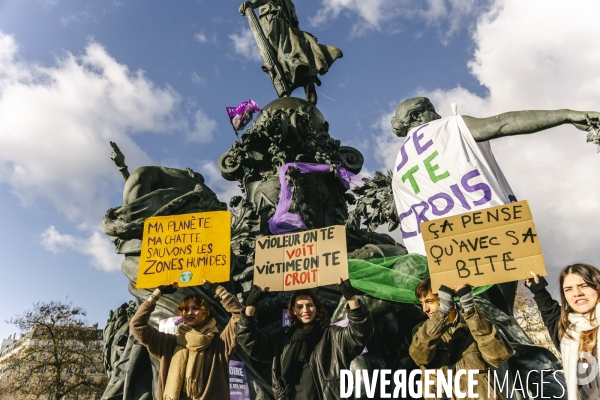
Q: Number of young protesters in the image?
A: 4